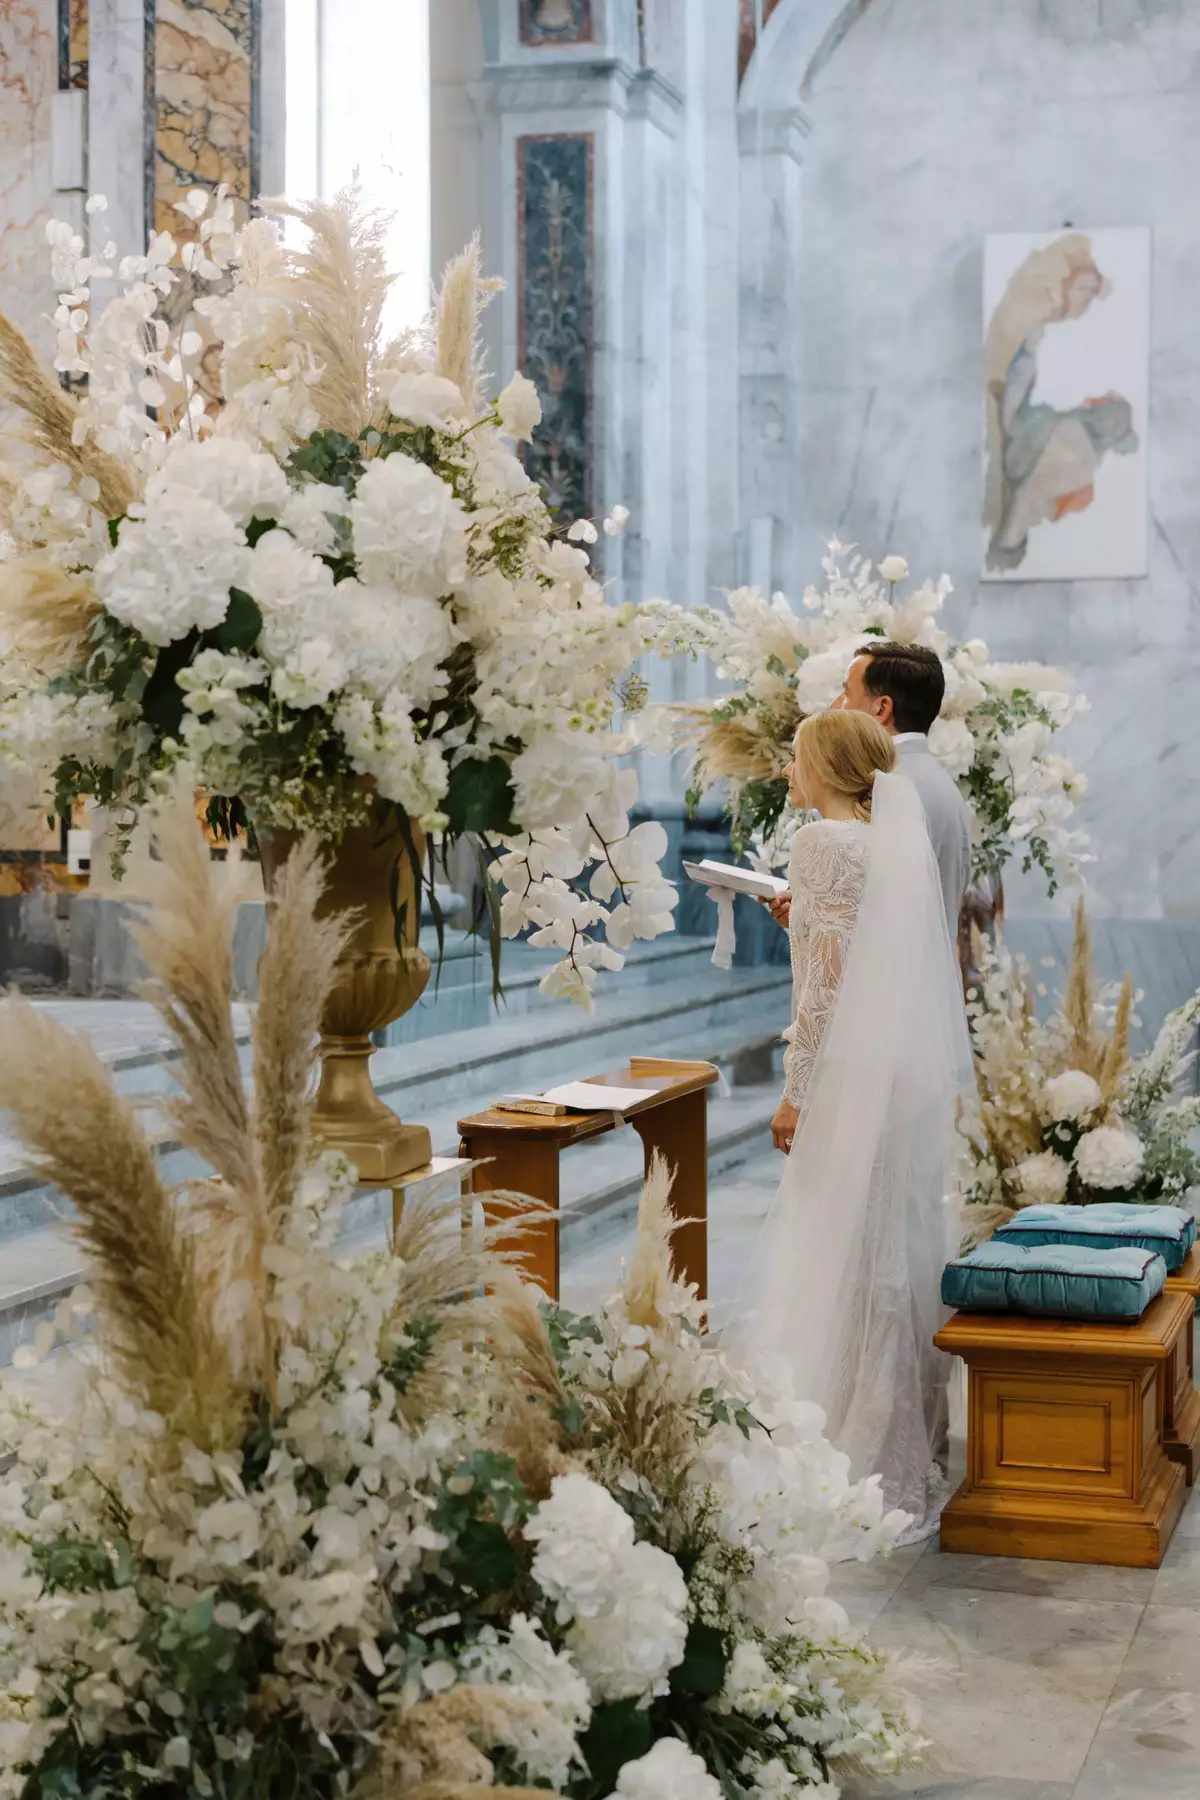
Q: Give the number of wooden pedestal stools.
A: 2